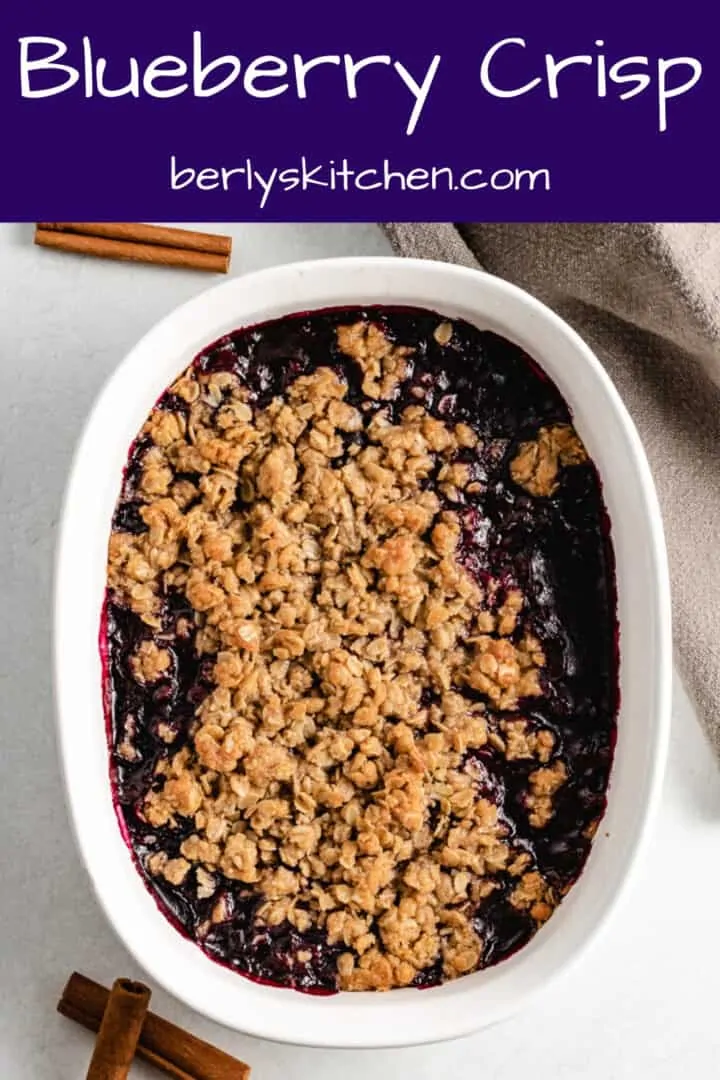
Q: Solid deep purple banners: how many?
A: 1